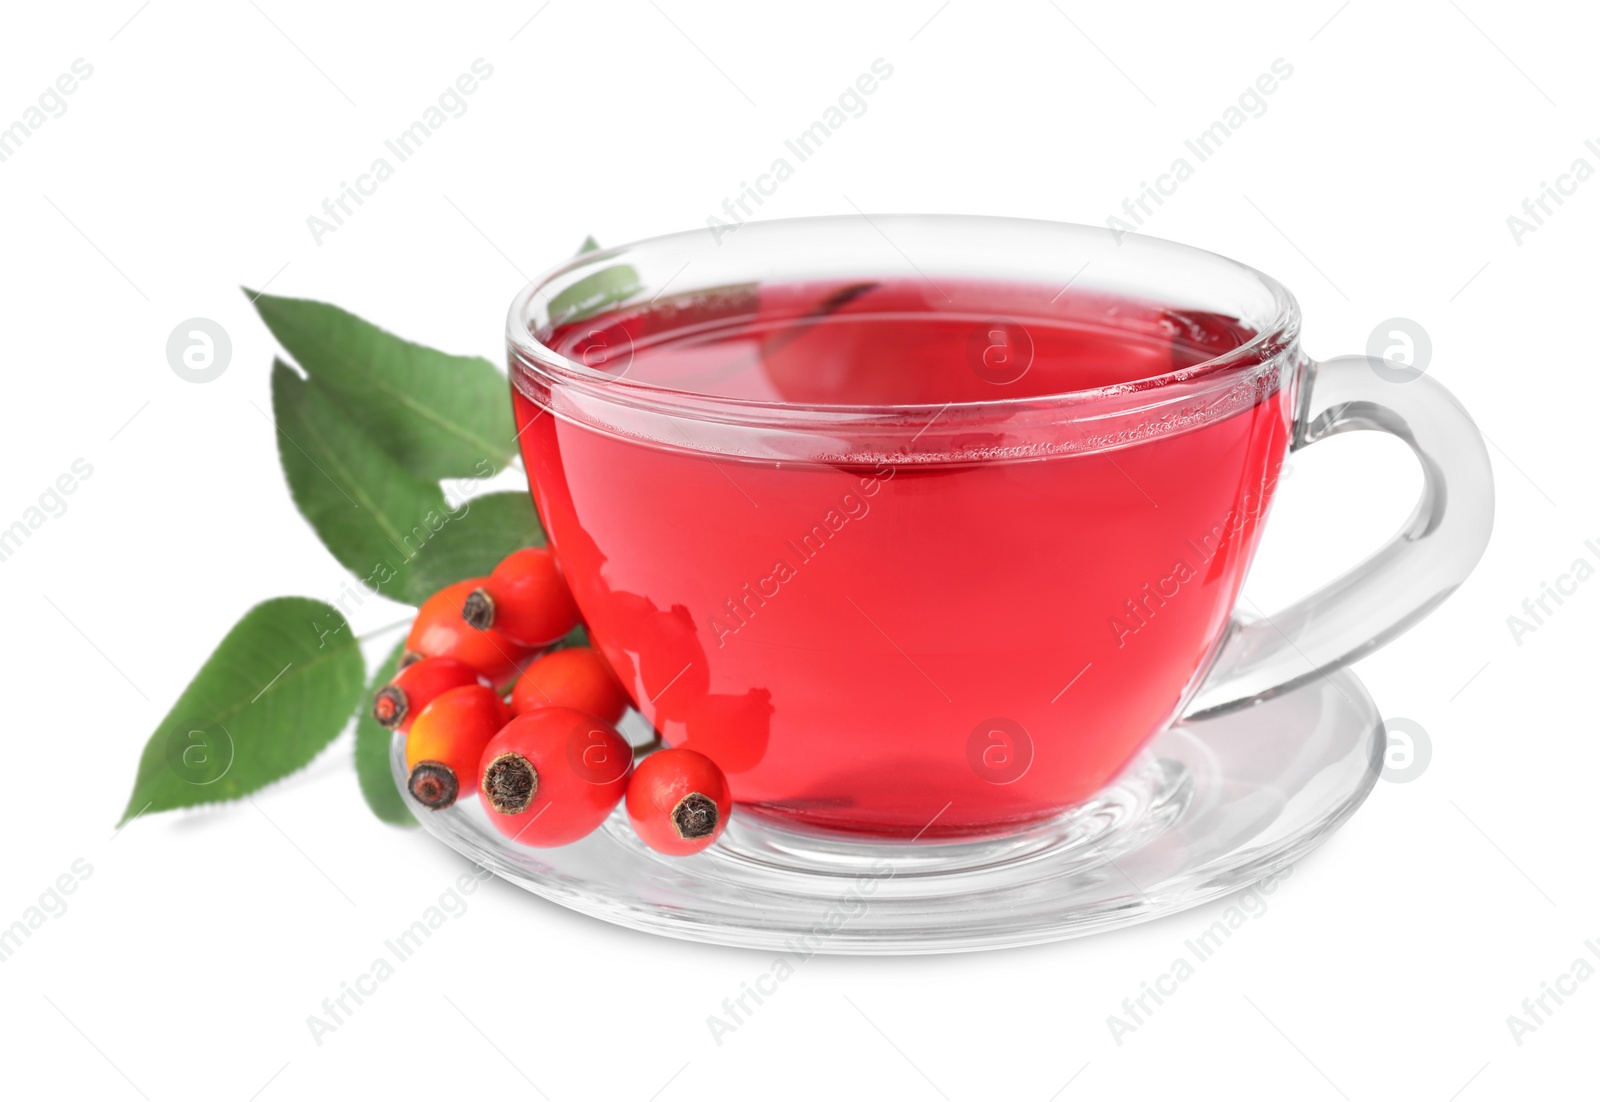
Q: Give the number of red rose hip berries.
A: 7